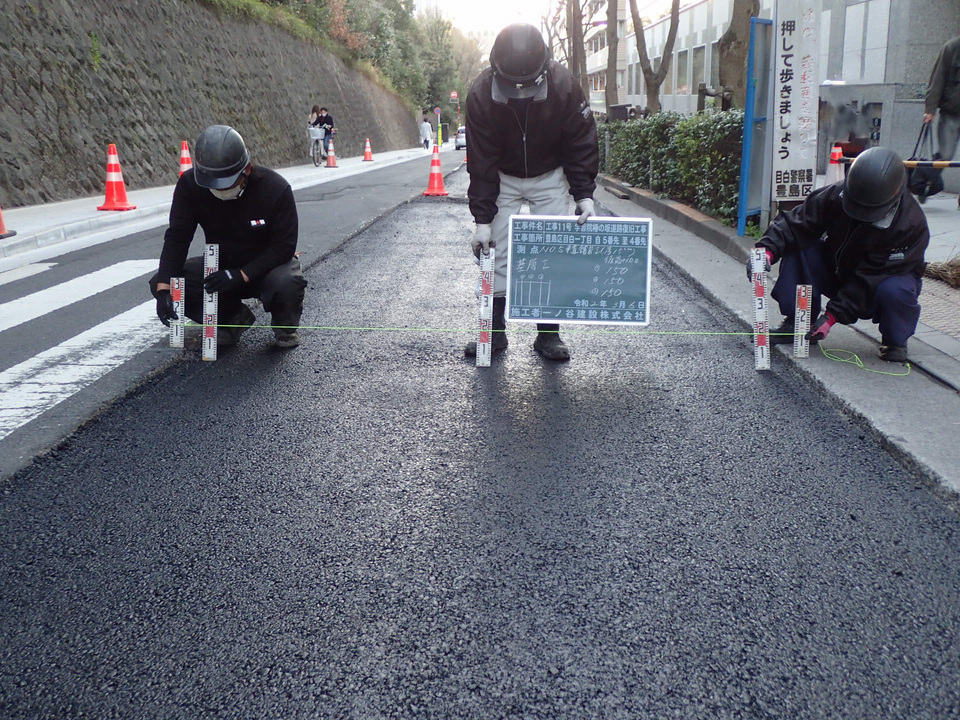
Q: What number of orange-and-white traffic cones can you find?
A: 7